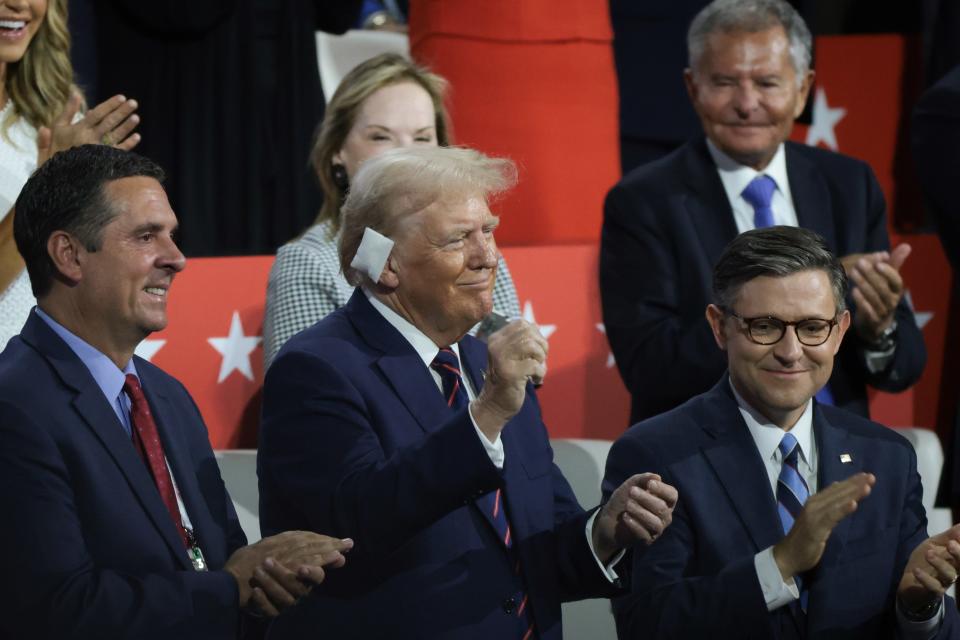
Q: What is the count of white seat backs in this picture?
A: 4